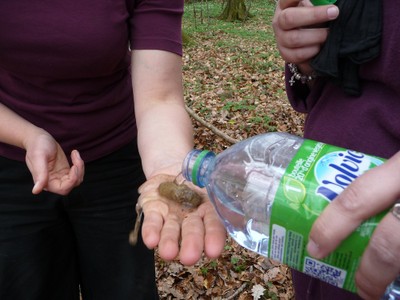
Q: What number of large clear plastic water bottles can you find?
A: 1